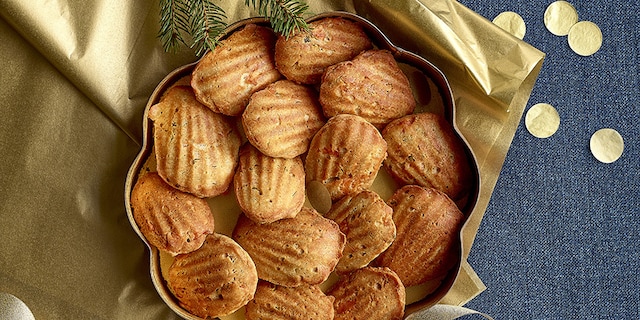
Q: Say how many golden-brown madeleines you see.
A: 15